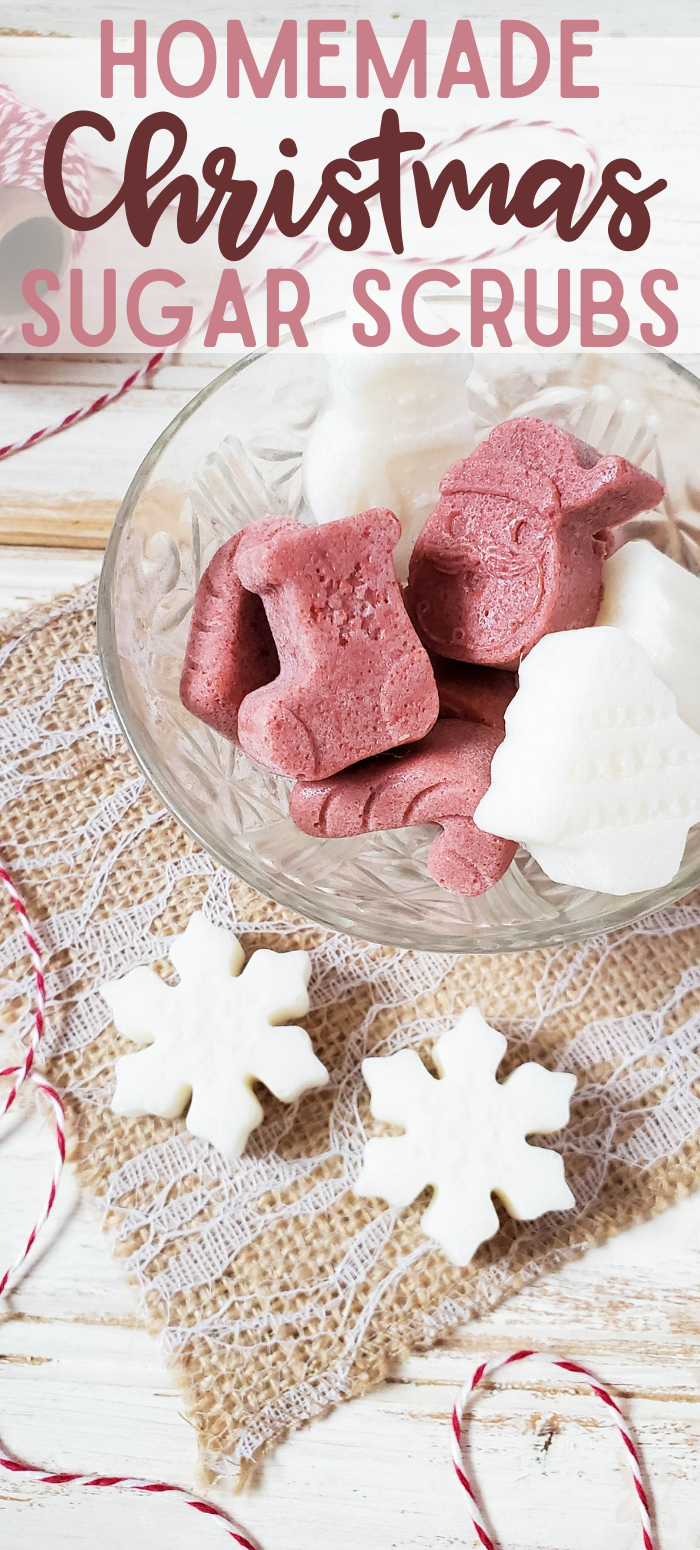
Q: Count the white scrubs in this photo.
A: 5